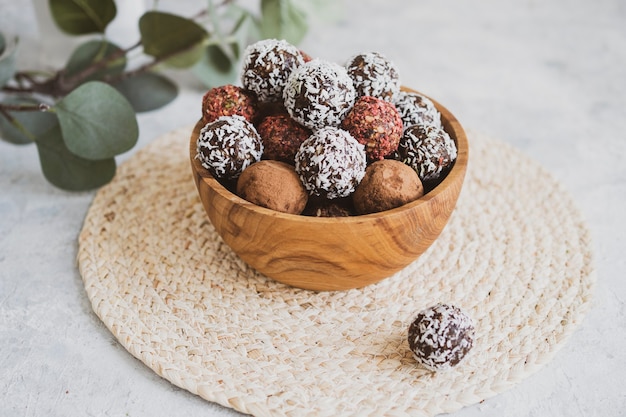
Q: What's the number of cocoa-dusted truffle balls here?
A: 2